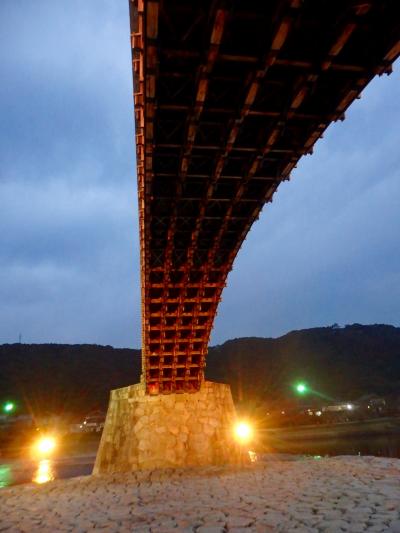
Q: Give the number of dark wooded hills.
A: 2